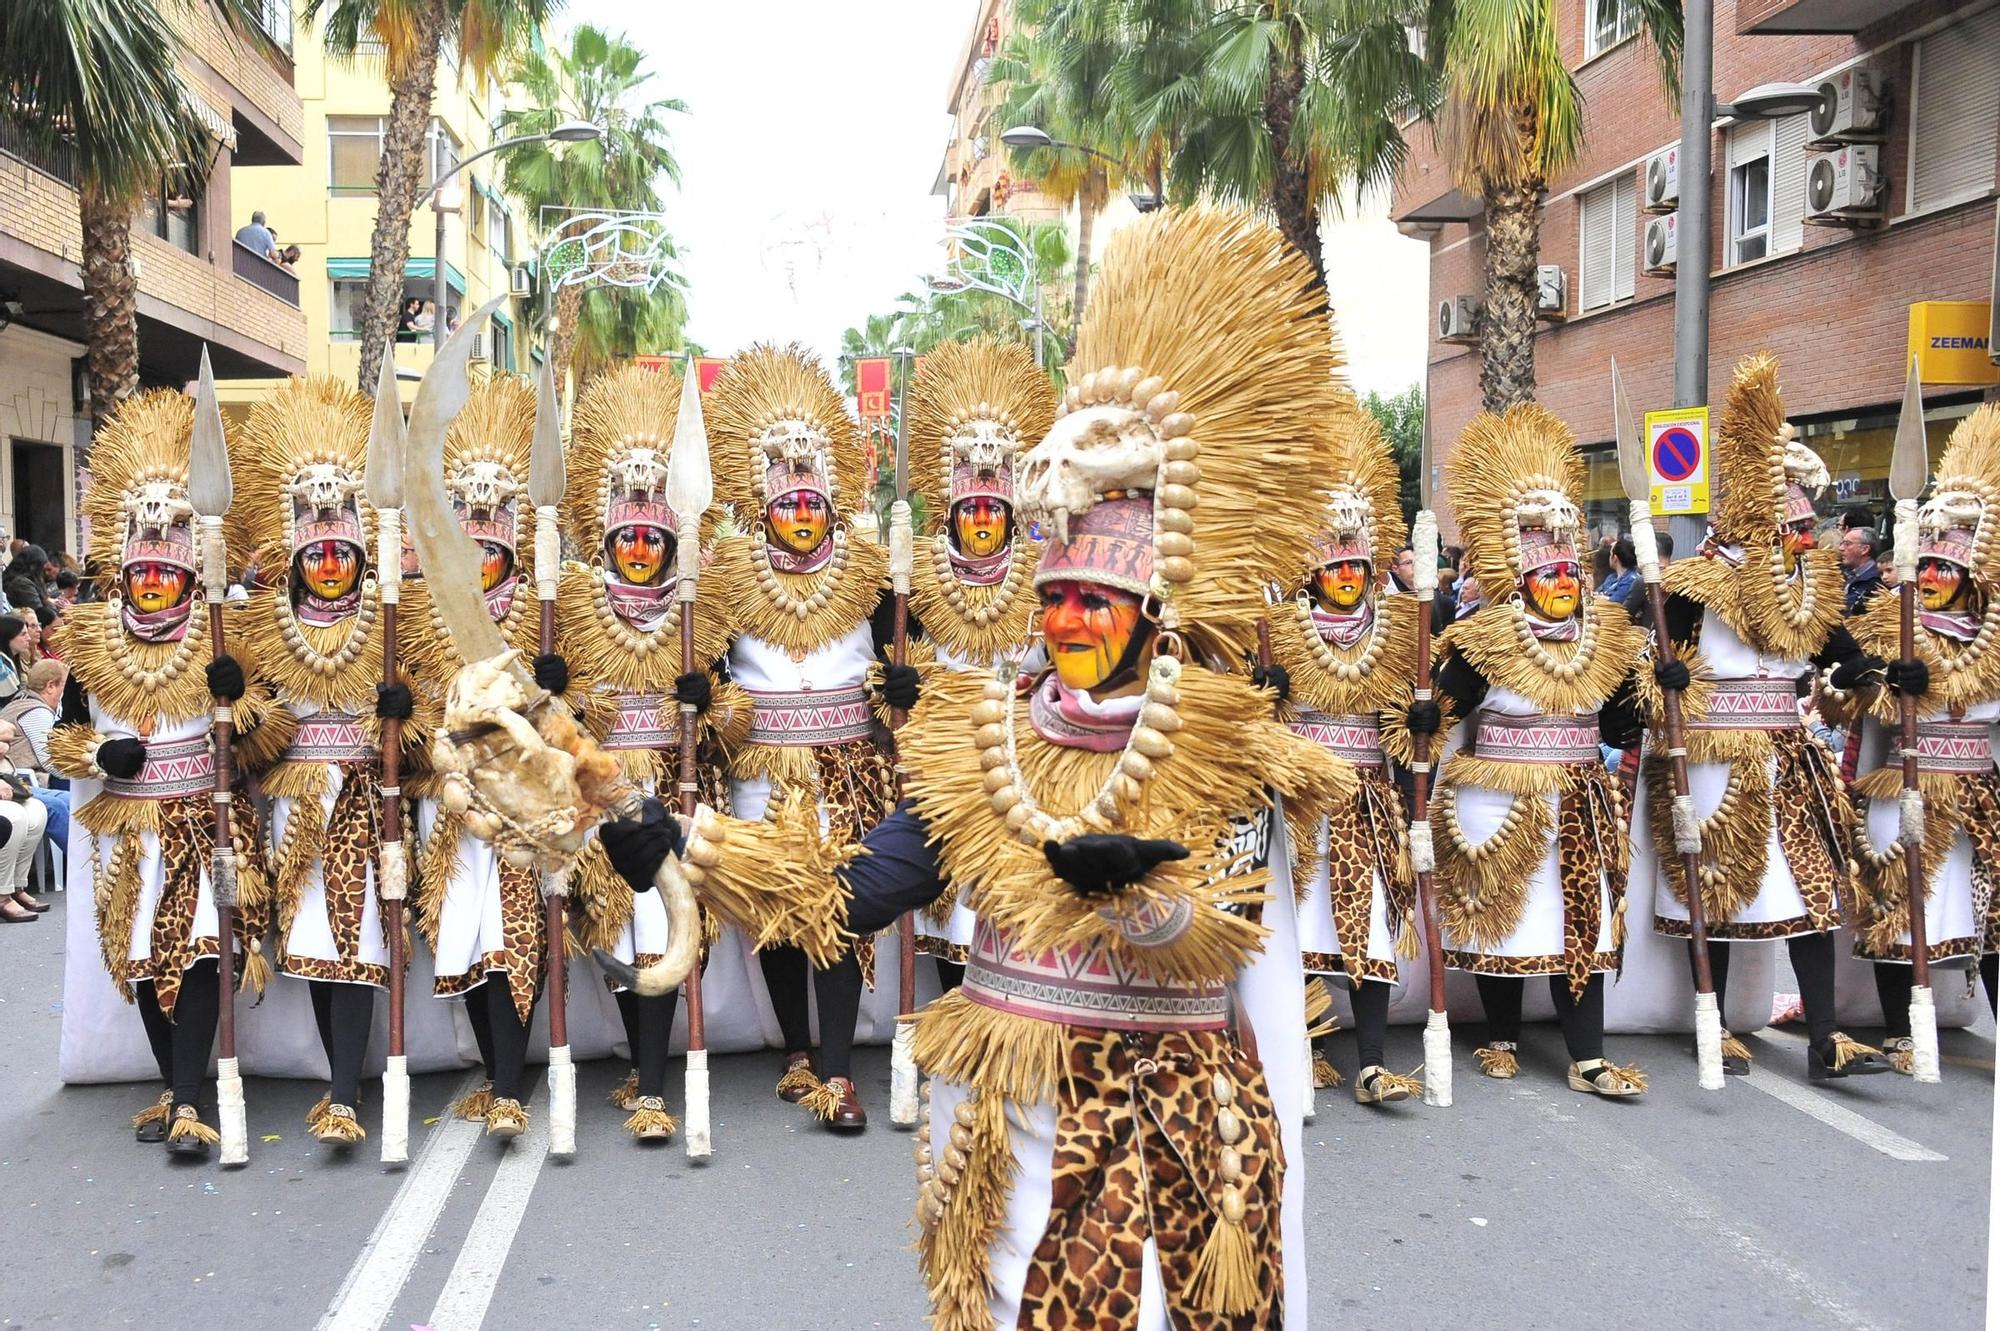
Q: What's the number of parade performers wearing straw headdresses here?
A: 11